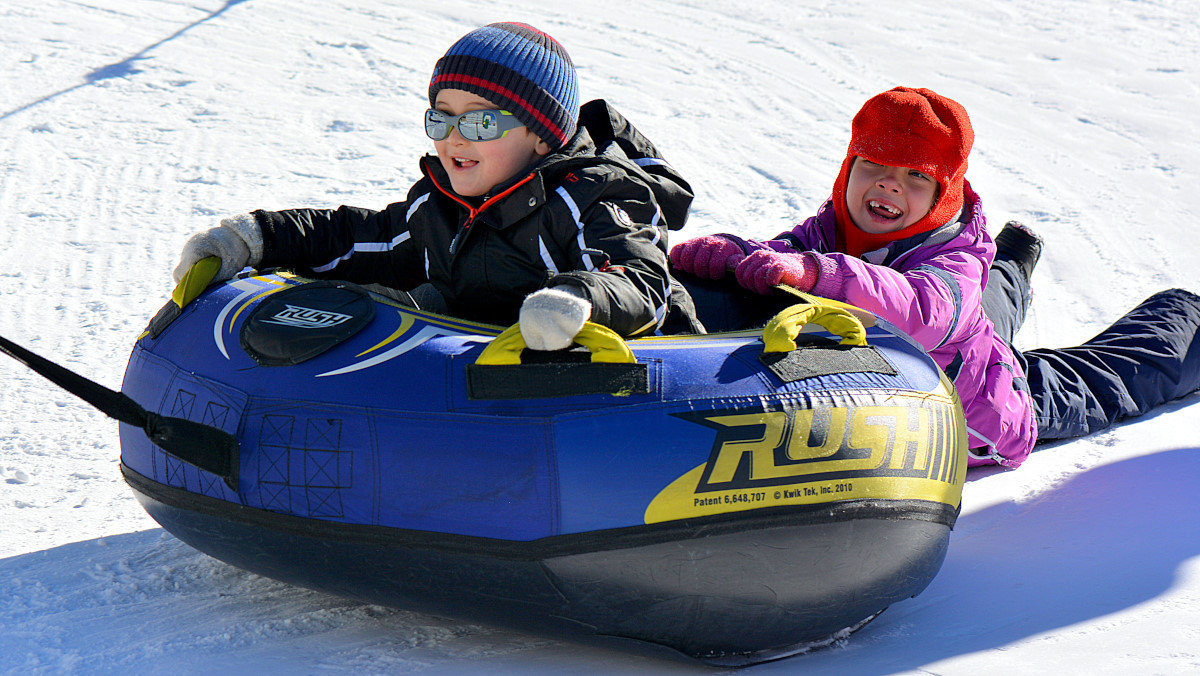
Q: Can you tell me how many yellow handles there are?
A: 3